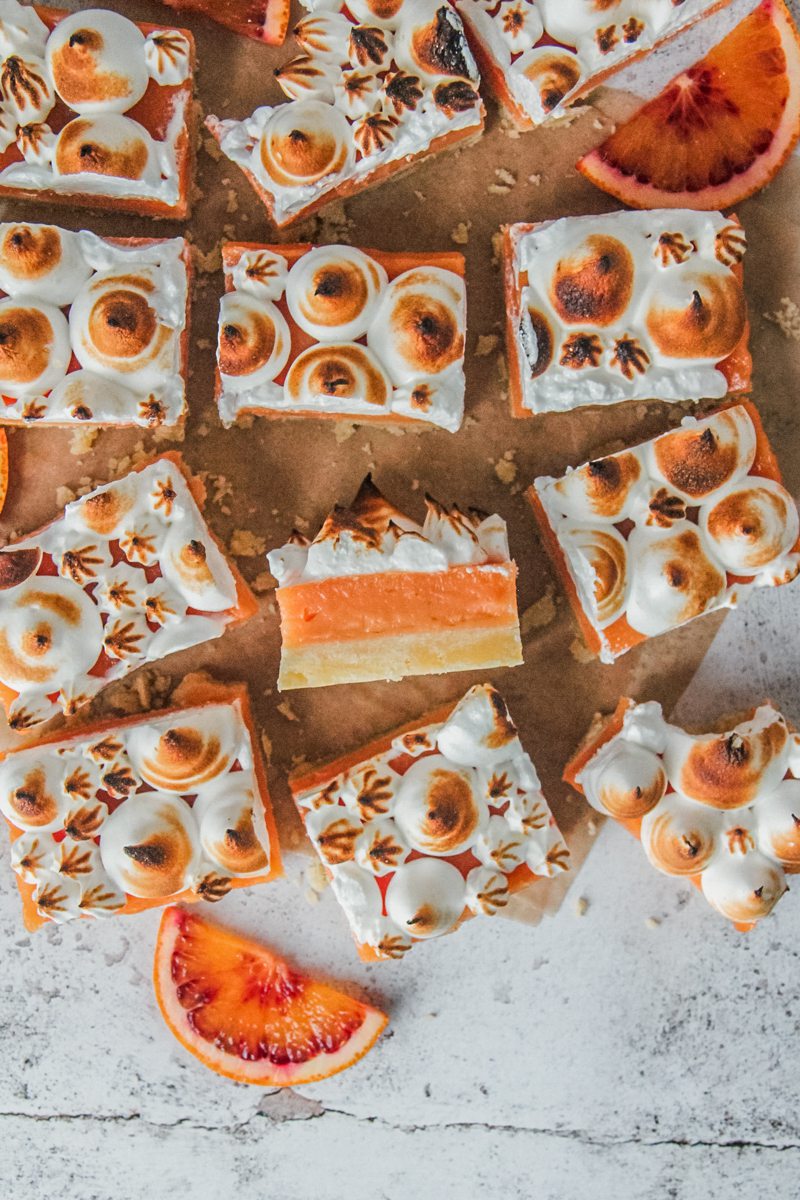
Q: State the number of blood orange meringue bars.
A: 12